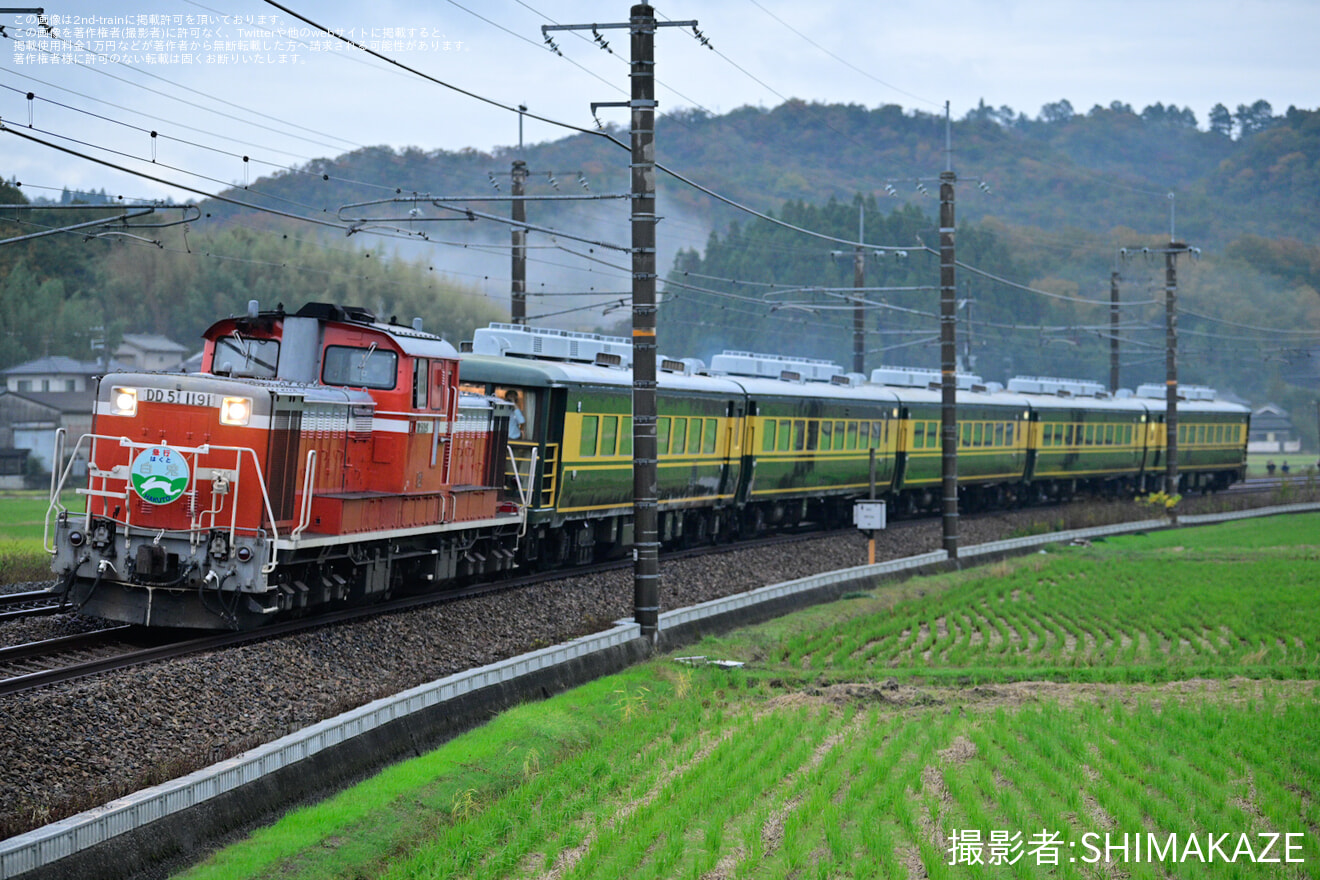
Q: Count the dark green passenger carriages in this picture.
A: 5